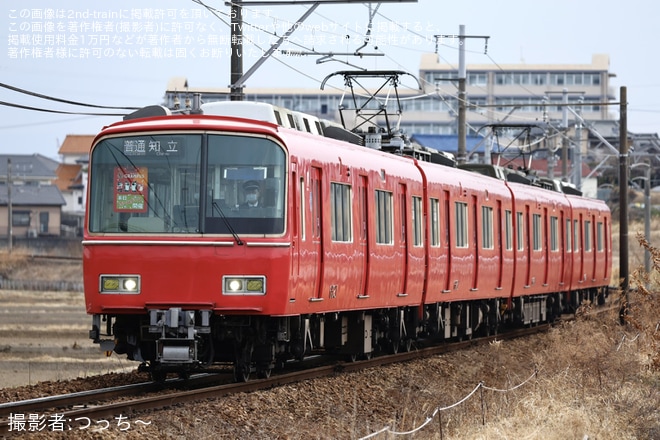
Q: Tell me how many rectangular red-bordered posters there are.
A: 1